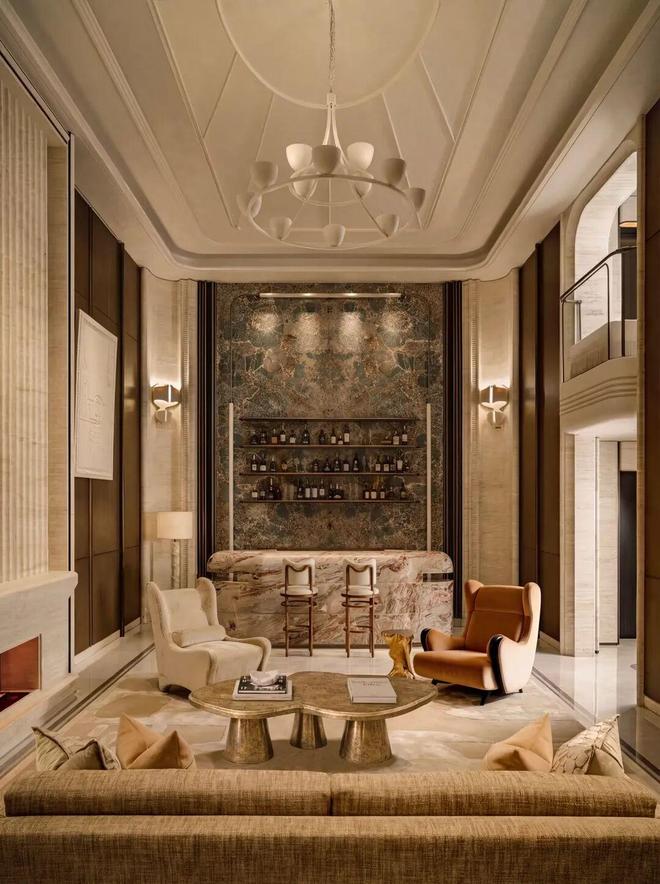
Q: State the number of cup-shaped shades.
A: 12